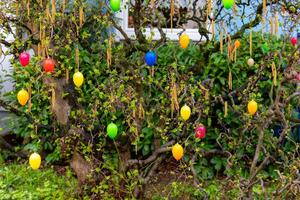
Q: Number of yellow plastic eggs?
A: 7